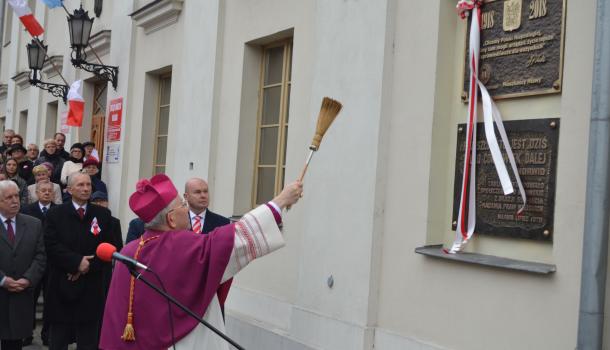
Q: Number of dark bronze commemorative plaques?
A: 2